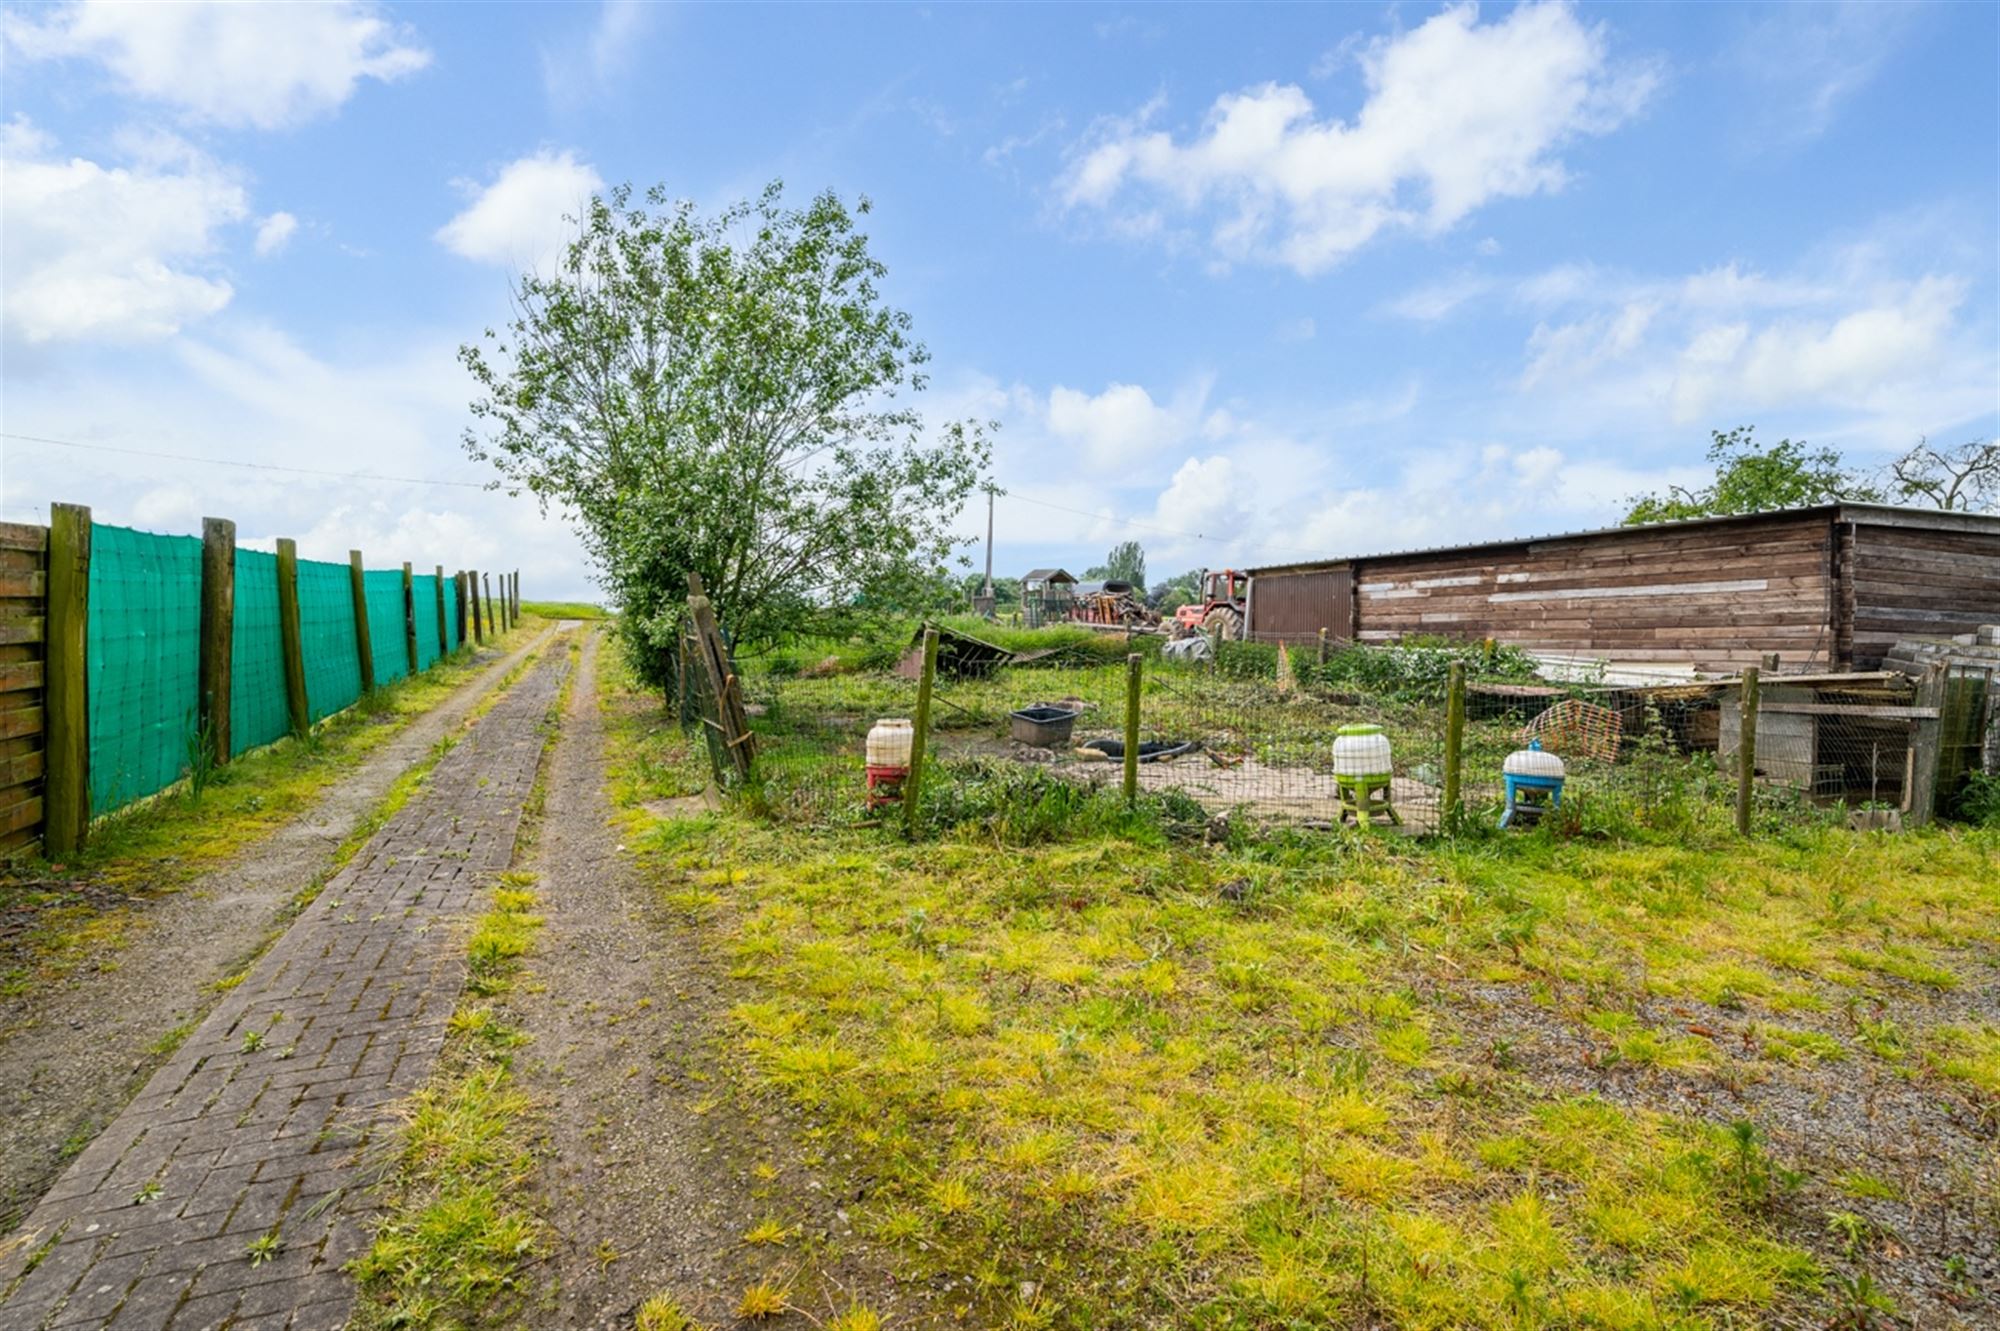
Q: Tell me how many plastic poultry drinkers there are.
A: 3